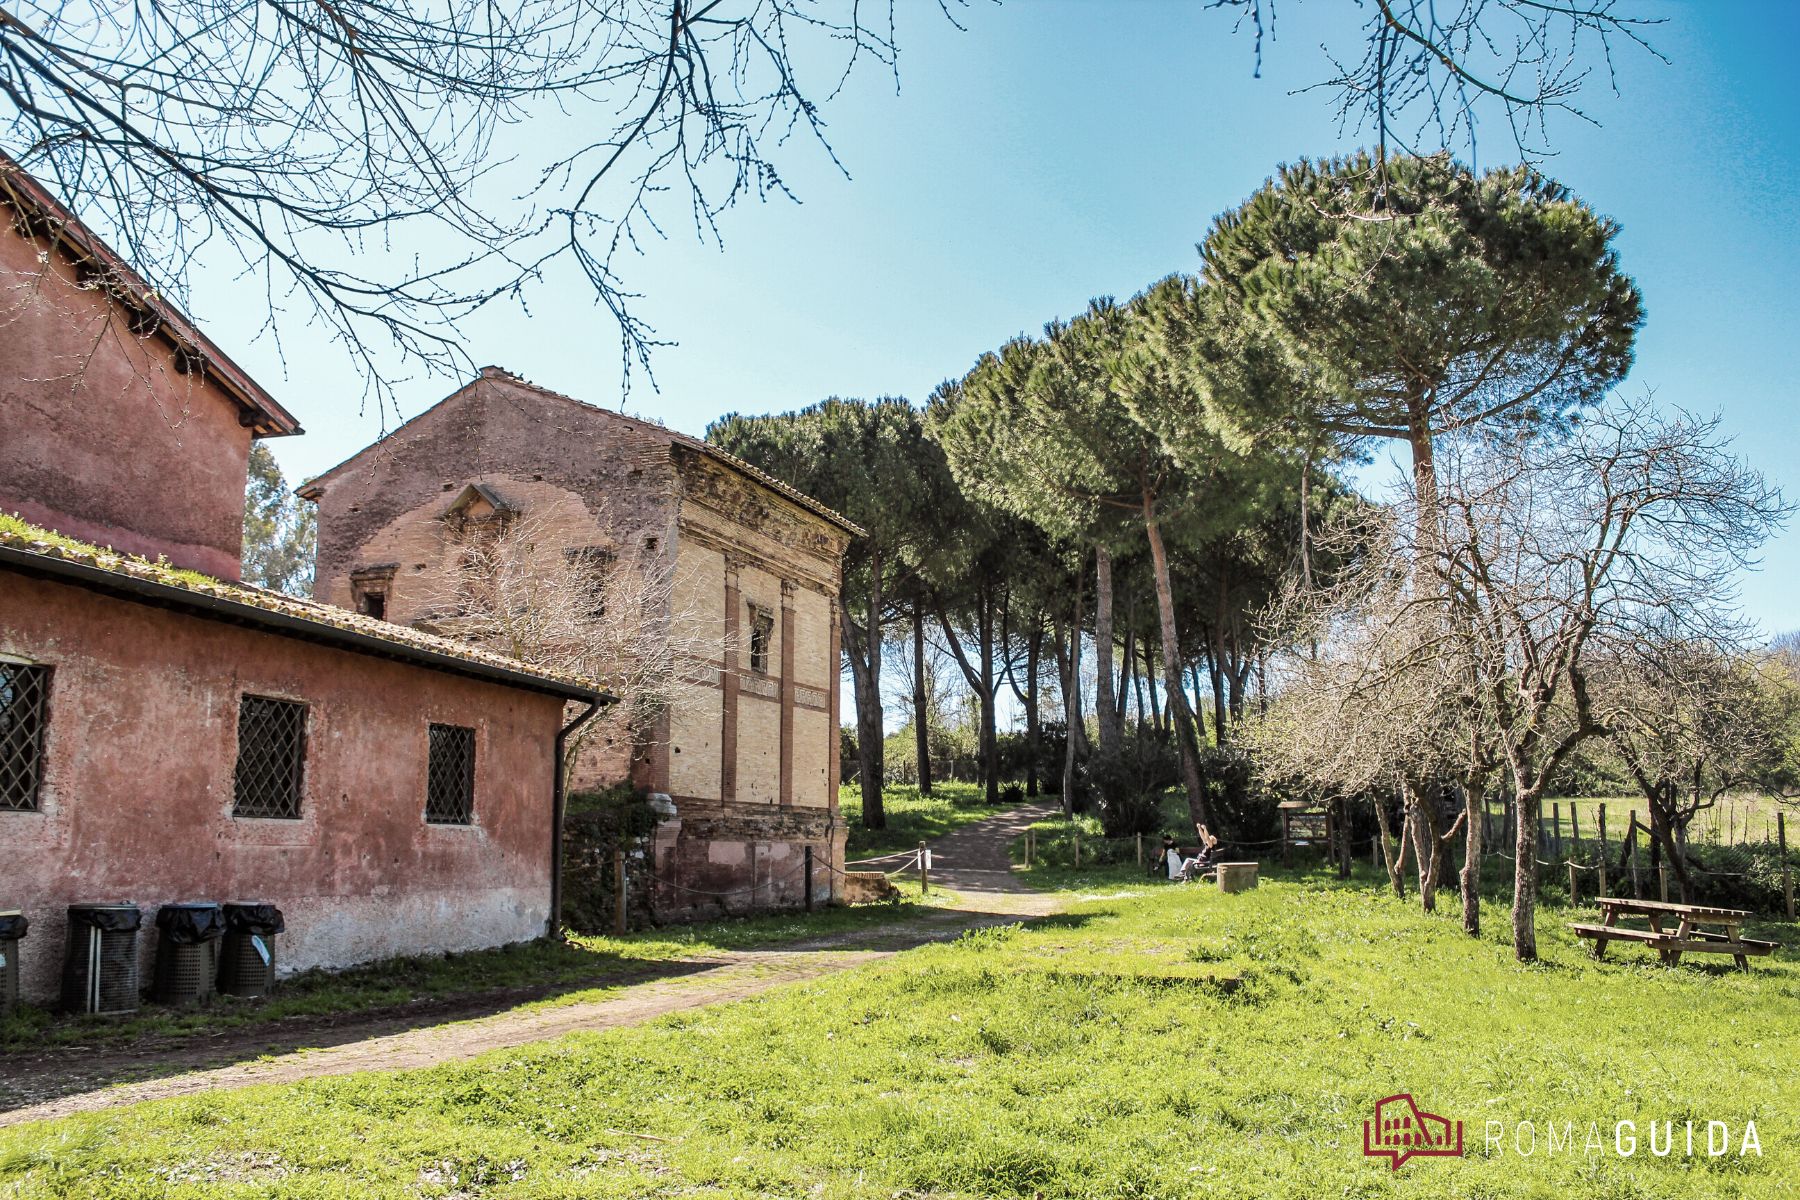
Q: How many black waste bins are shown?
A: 4